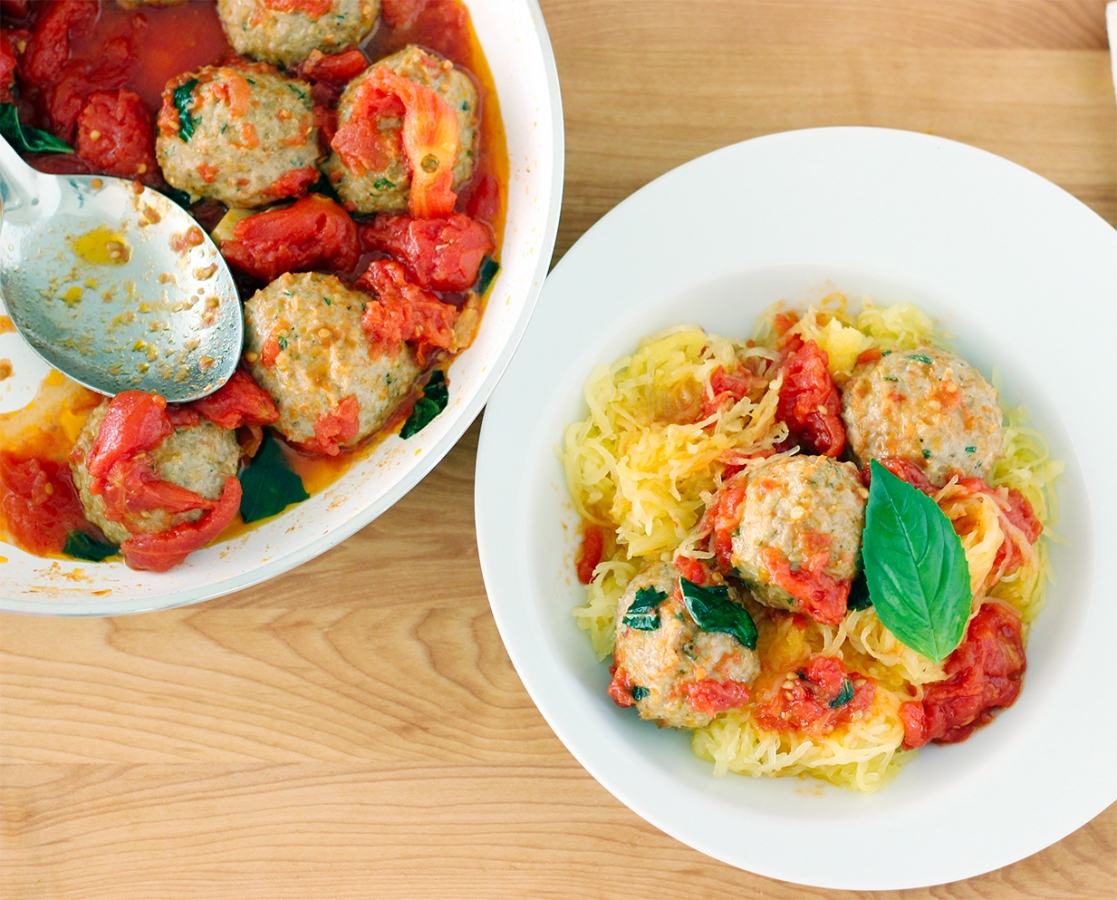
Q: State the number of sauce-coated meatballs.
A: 8